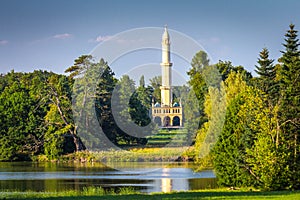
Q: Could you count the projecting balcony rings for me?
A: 2